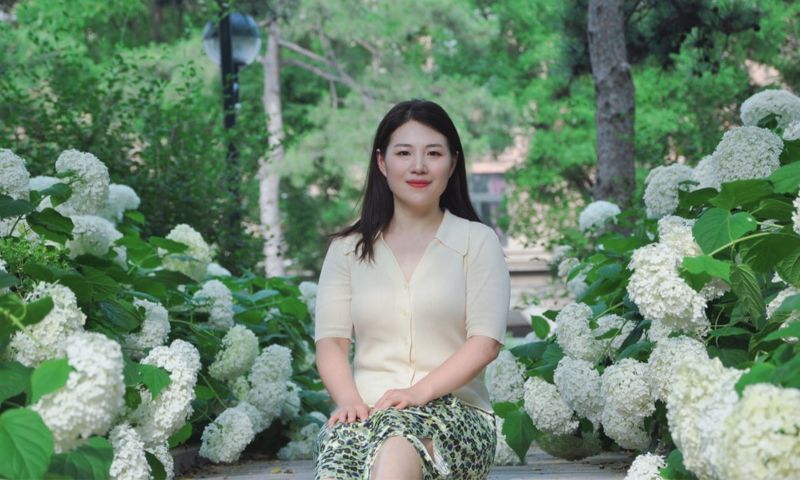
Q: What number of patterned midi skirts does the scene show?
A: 1